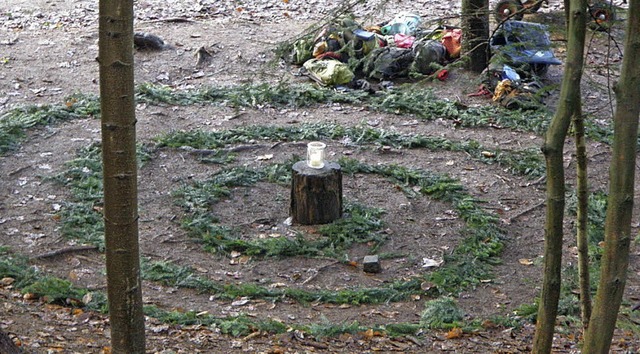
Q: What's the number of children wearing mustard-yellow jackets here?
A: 0